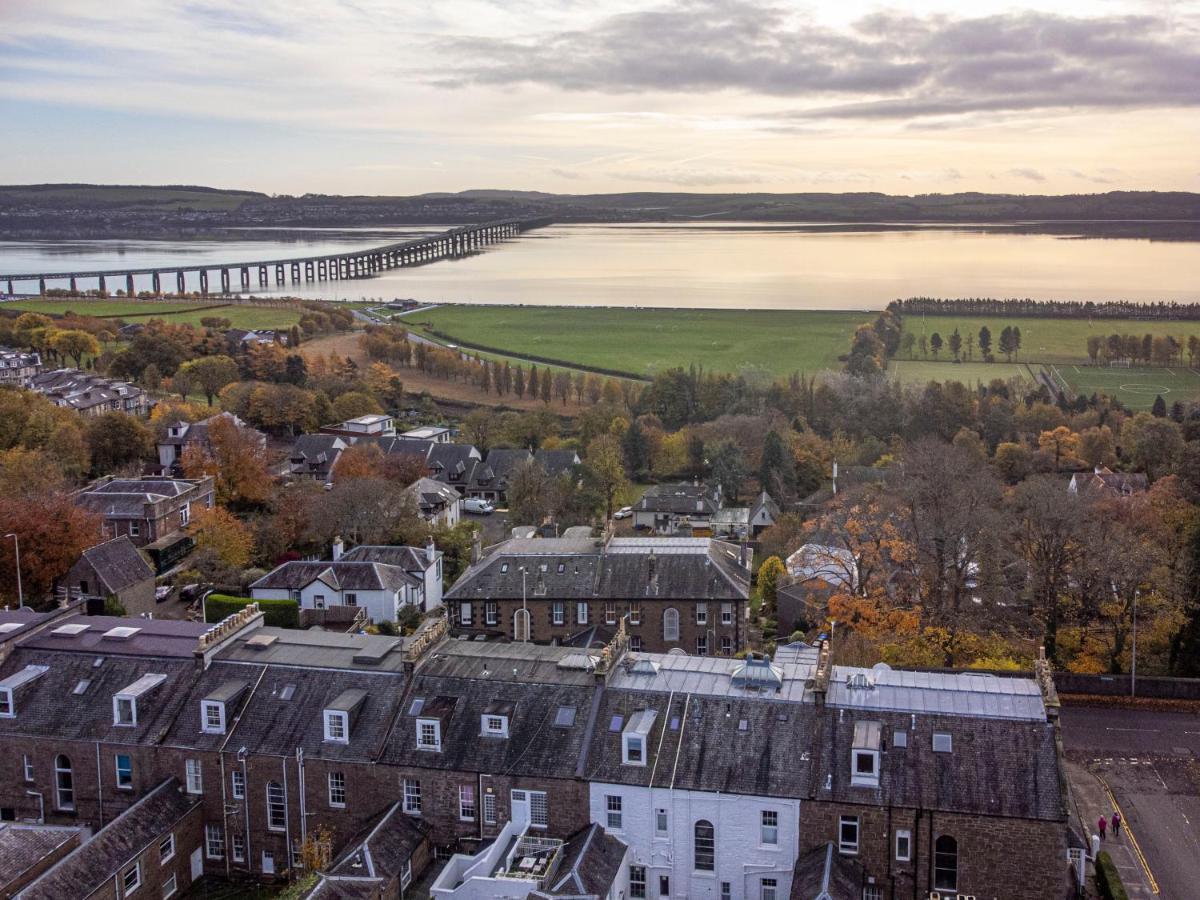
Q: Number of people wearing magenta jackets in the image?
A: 2